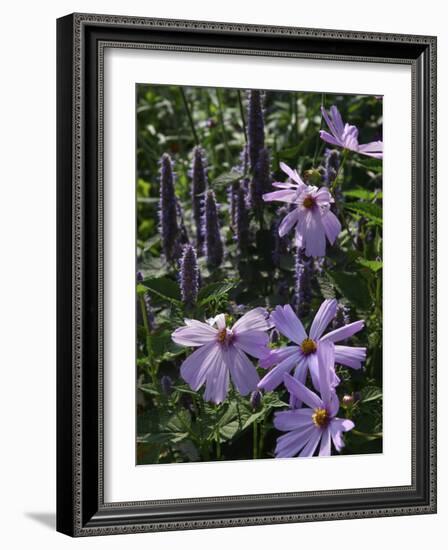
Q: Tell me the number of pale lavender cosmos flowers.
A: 5